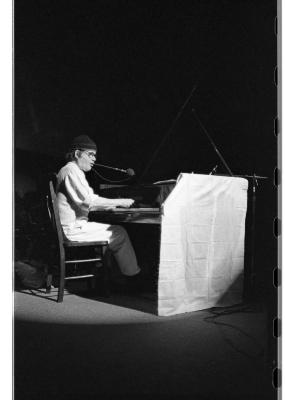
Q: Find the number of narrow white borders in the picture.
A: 2